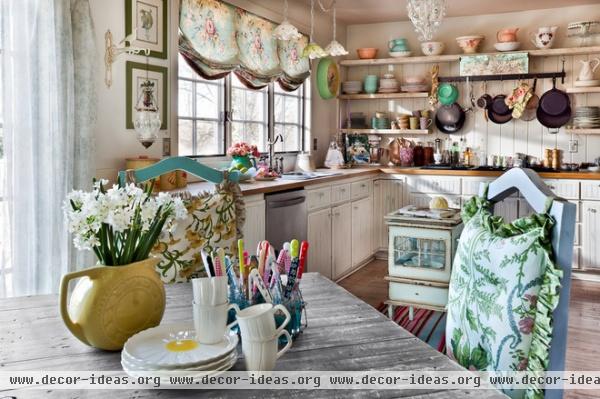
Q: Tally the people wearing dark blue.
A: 0